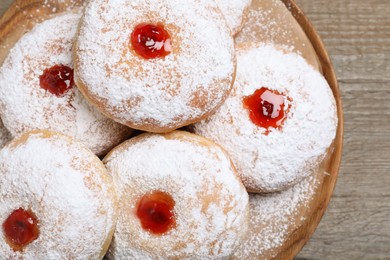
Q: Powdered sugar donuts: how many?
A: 6